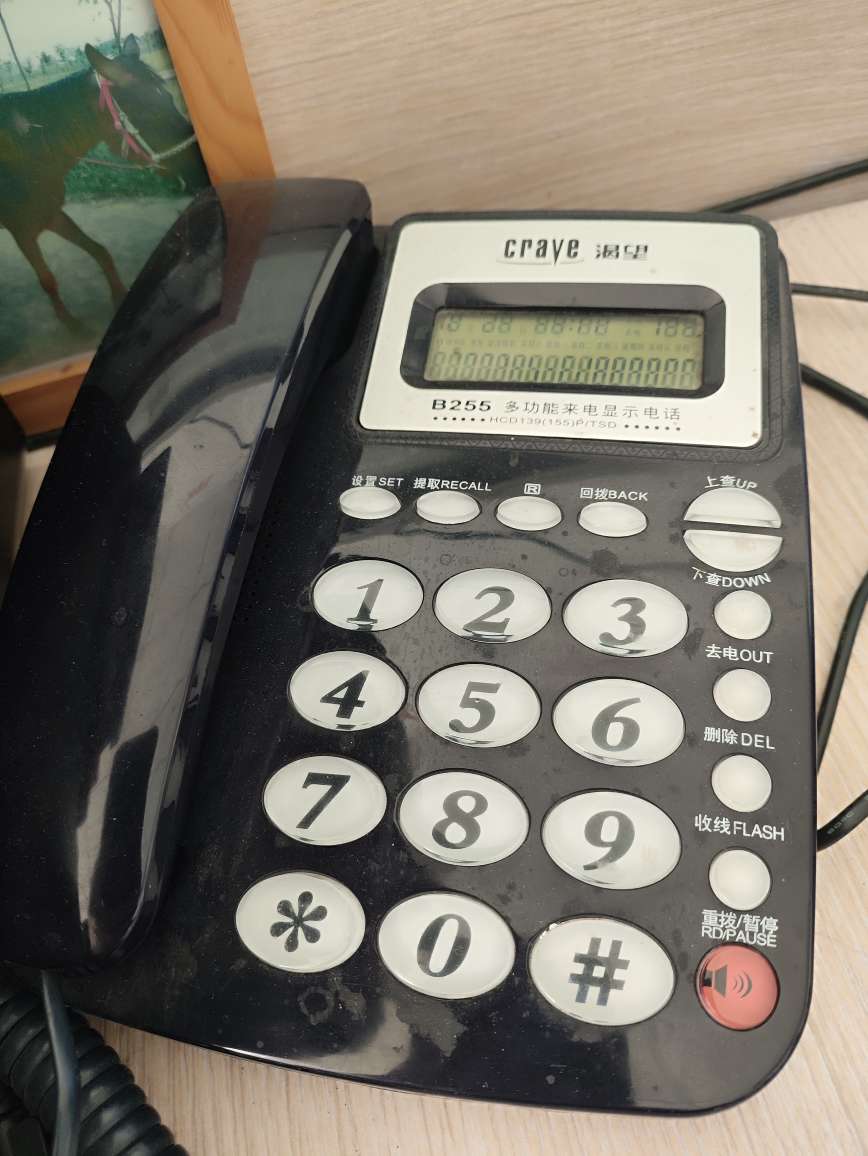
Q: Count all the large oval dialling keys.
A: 12